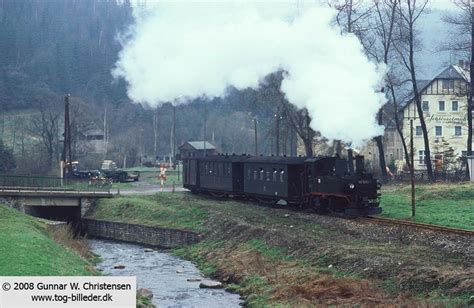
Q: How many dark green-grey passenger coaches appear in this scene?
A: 2